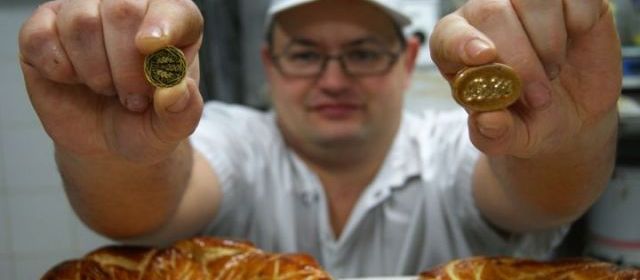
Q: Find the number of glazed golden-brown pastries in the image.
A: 2